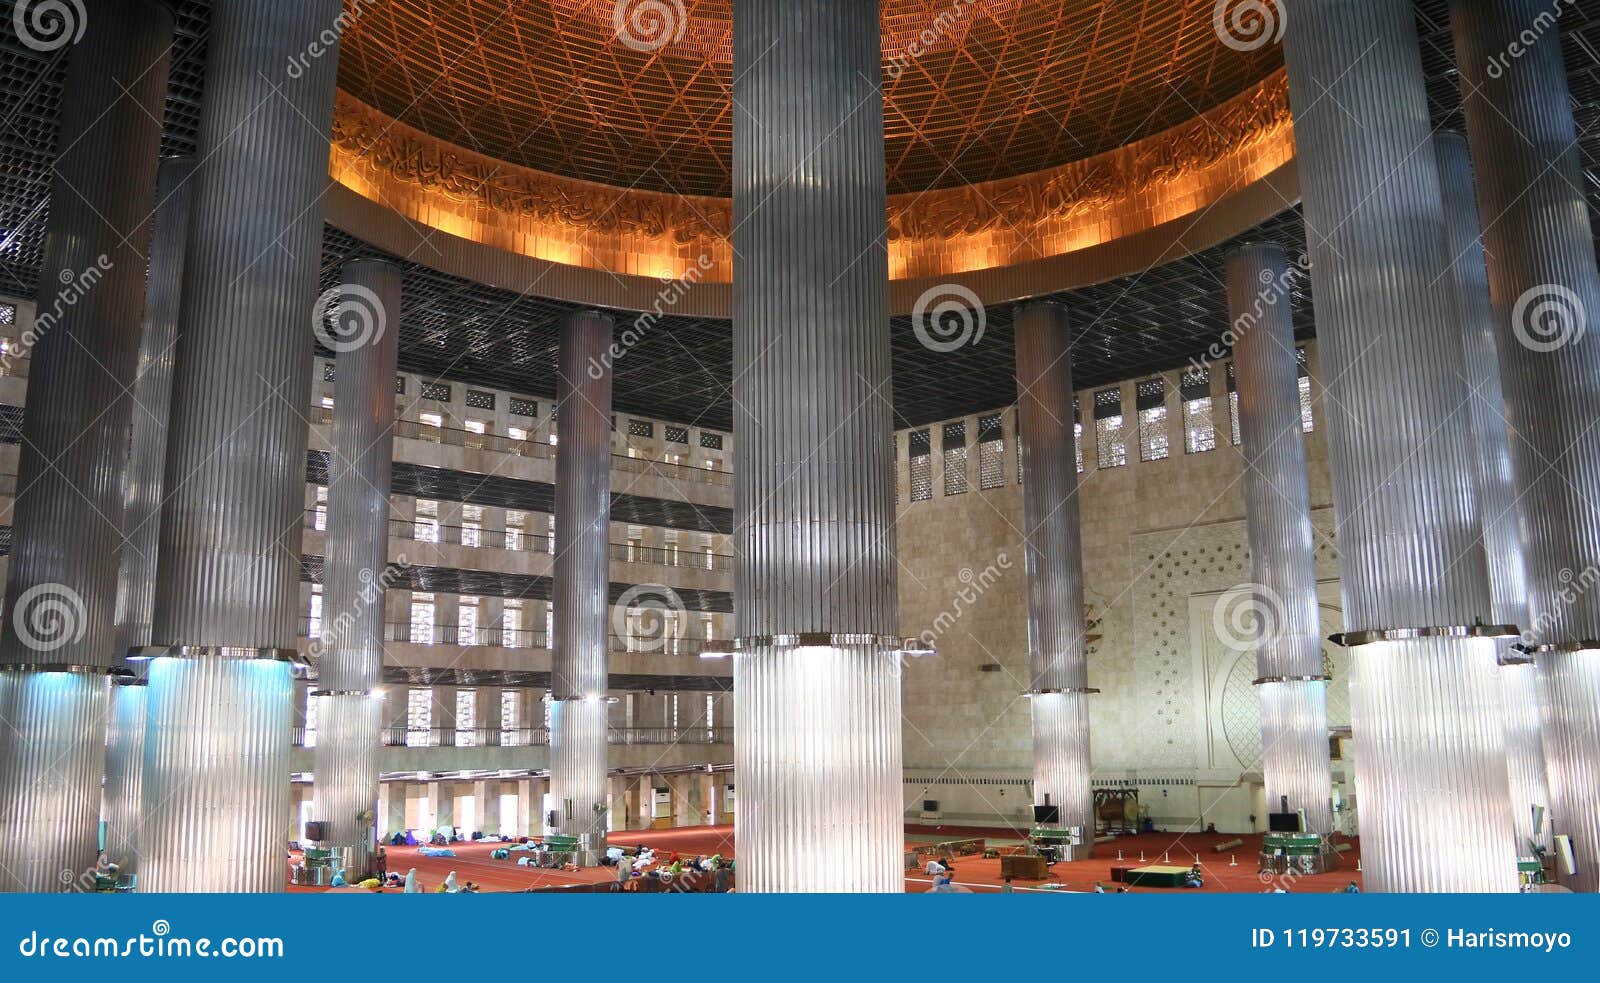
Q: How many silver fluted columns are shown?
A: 11